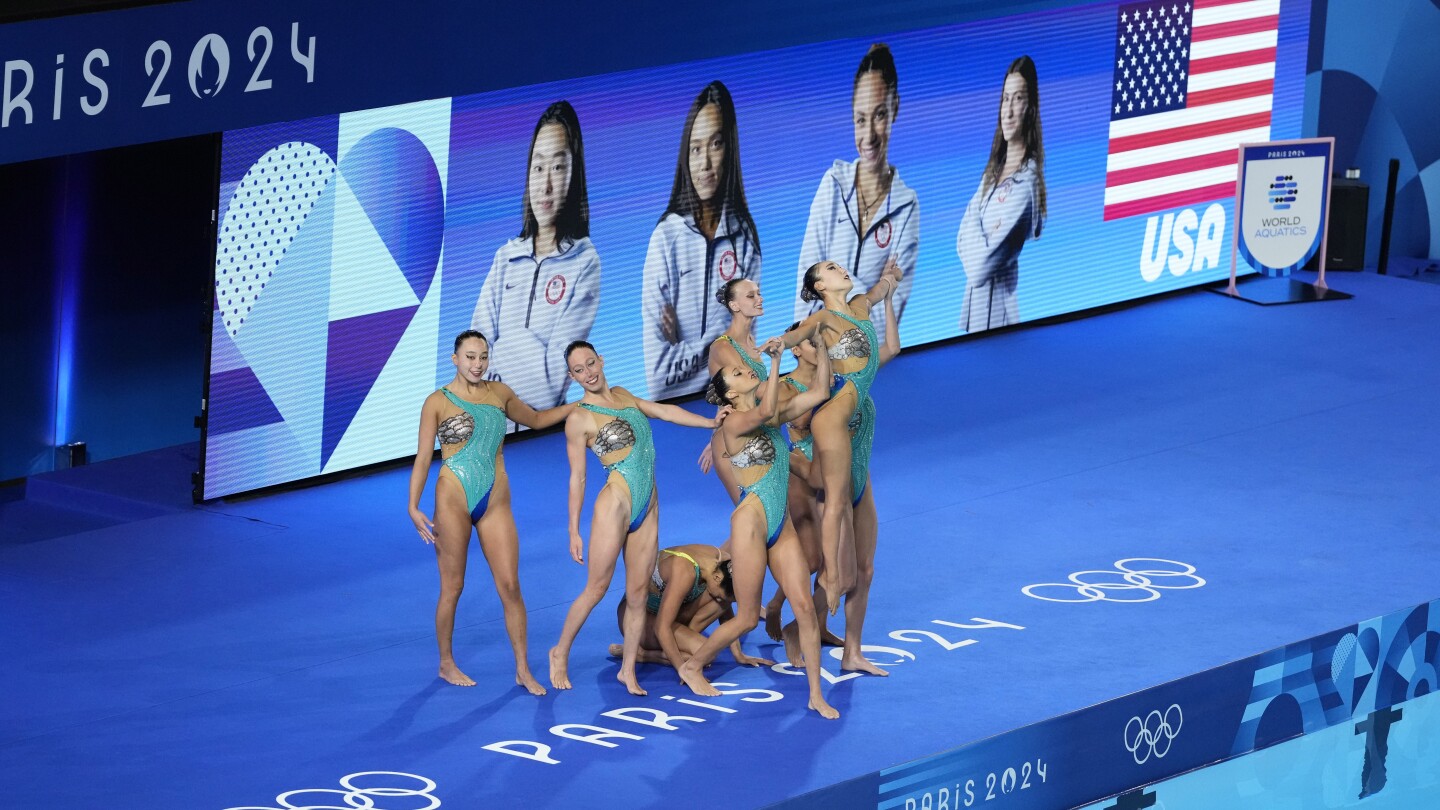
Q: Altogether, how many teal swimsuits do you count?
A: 8